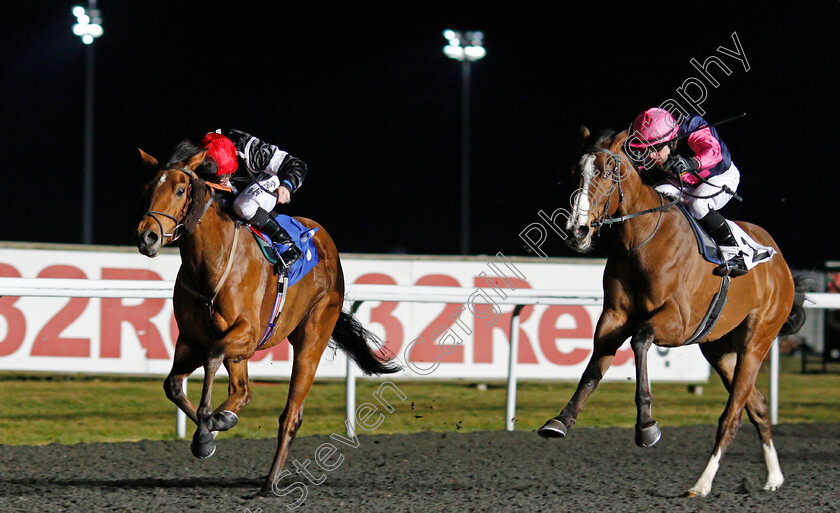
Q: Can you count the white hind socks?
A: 2